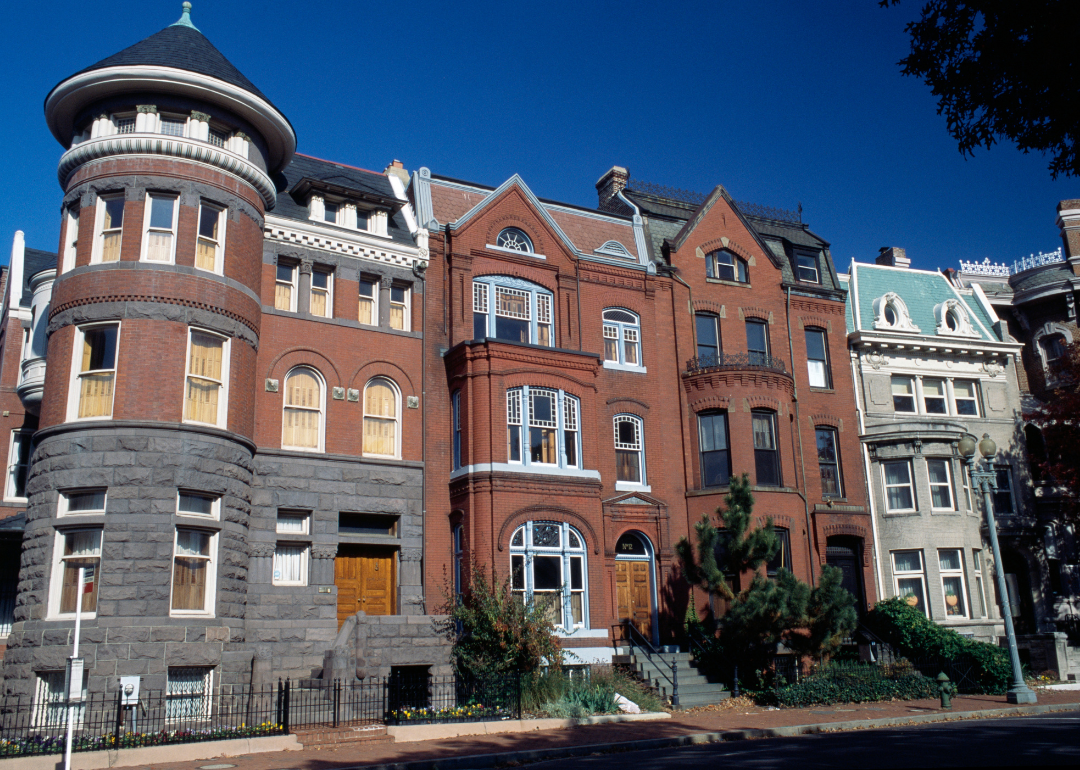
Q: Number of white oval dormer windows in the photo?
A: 2